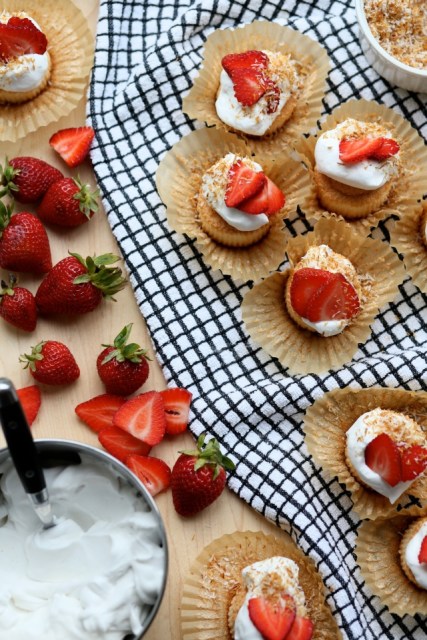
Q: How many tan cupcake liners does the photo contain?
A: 9